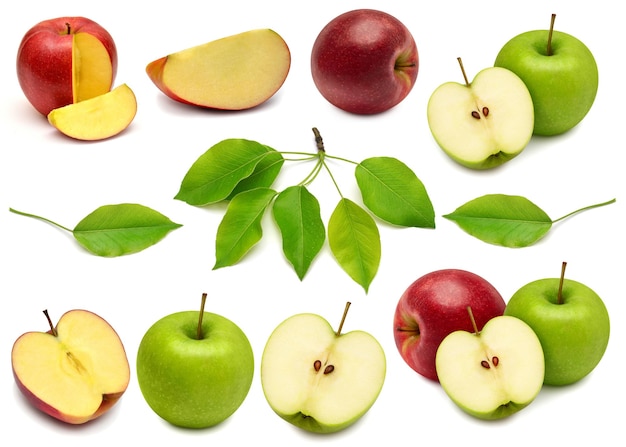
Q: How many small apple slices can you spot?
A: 2